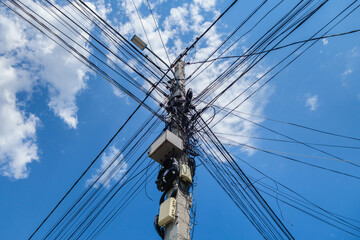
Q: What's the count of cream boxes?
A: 2